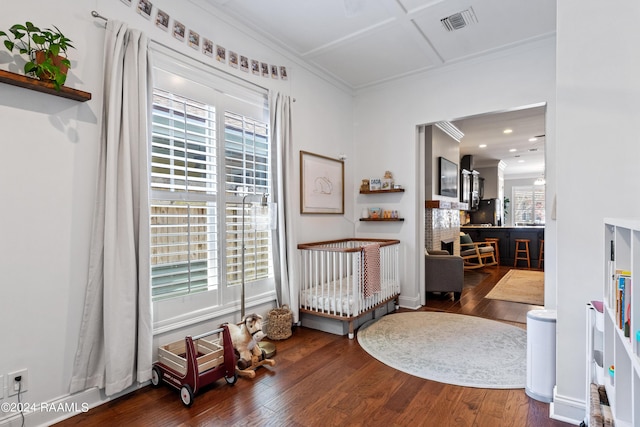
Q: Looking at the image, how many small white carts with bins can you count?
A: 1